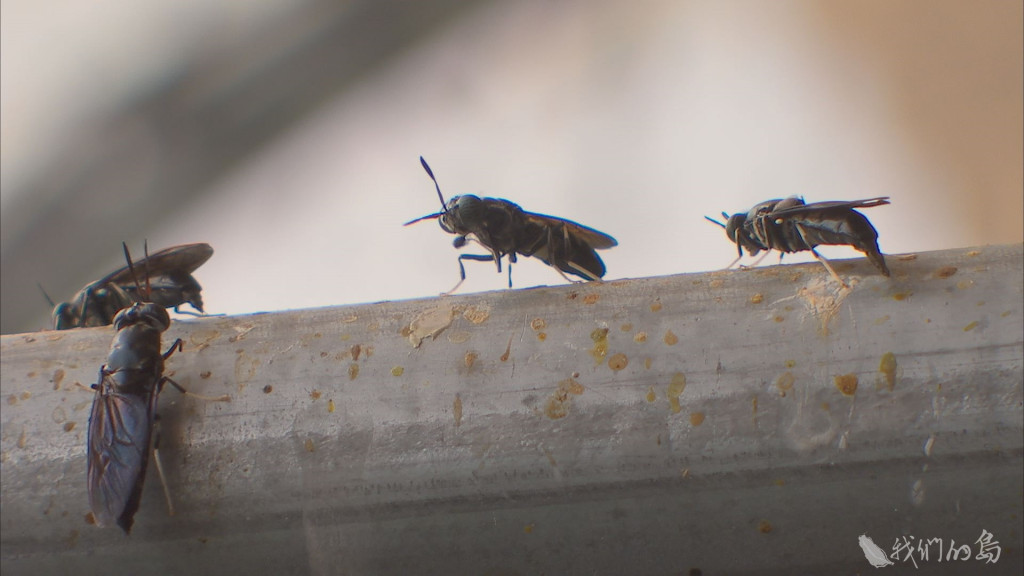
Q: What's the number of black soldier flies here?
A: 4